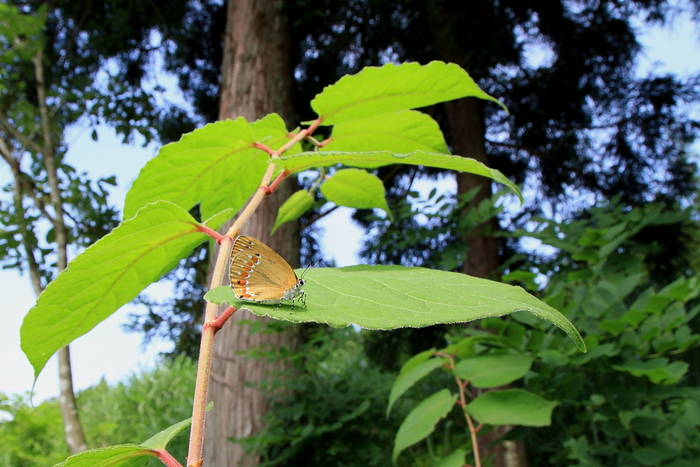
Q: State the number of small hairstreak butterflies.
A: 1